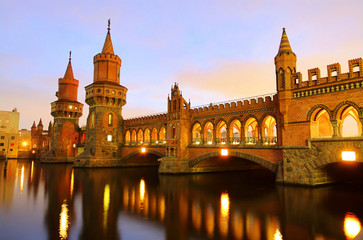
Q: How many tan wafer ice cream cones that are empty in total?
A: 0